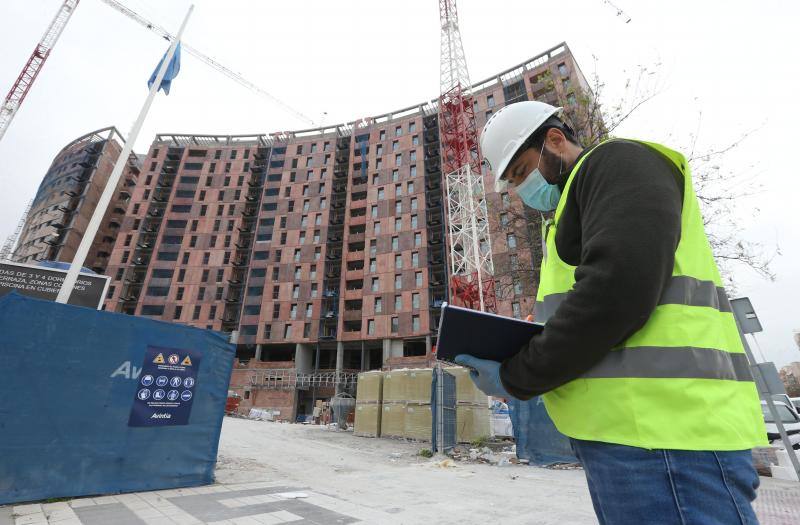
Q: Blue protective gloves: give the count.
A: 1